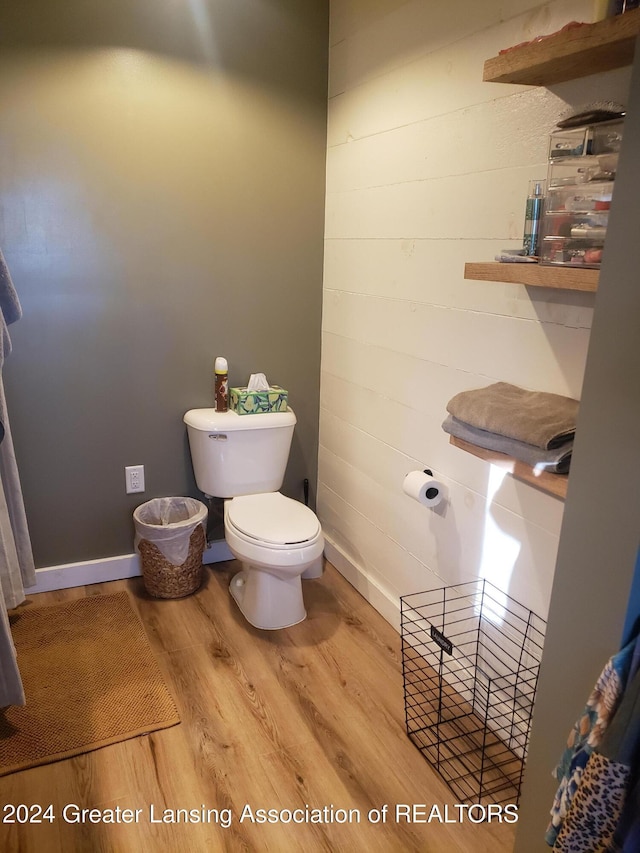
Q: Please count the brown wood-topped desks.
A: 0